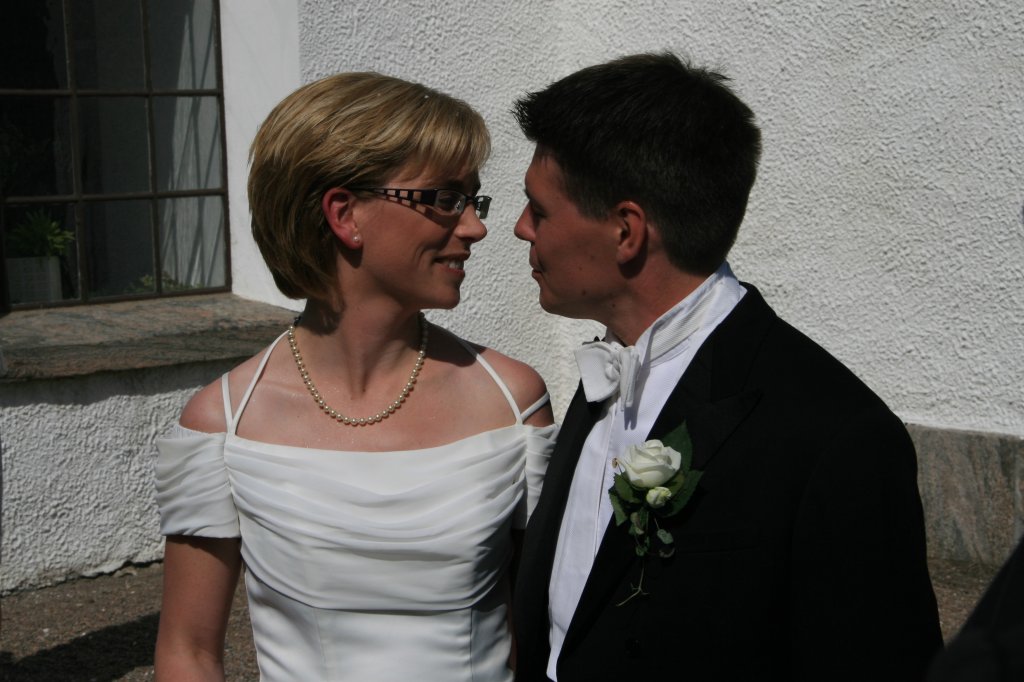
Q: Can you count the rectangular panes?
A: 9